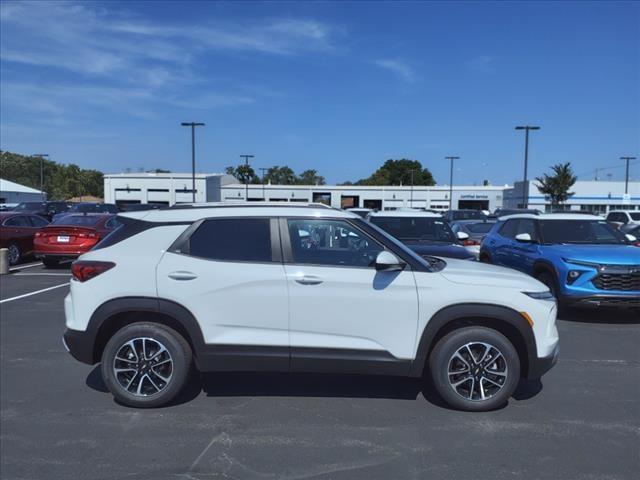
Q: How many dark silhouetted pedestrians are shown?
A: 0